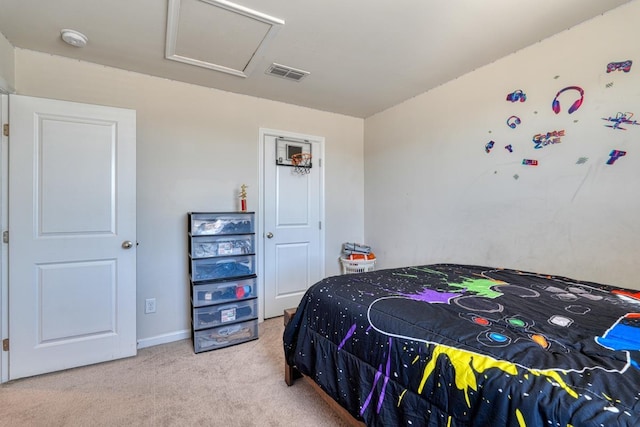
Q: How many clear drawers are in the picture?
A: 6